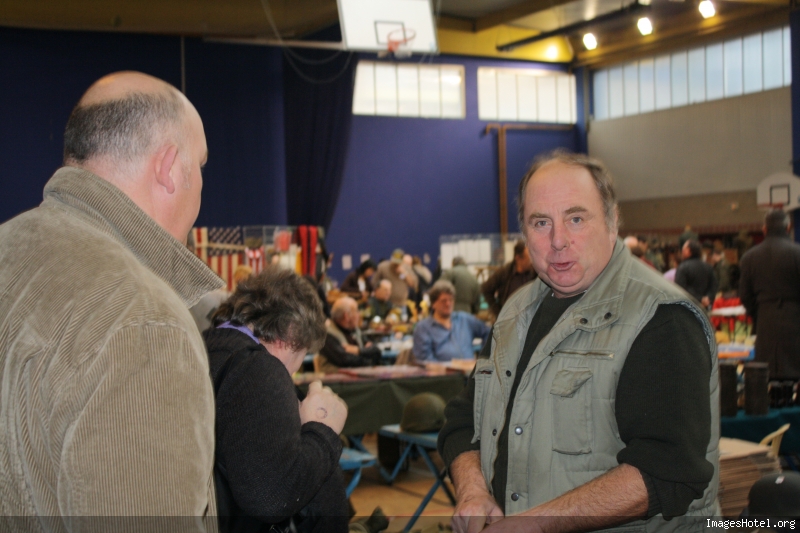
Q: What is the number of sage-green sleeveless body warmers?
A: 1